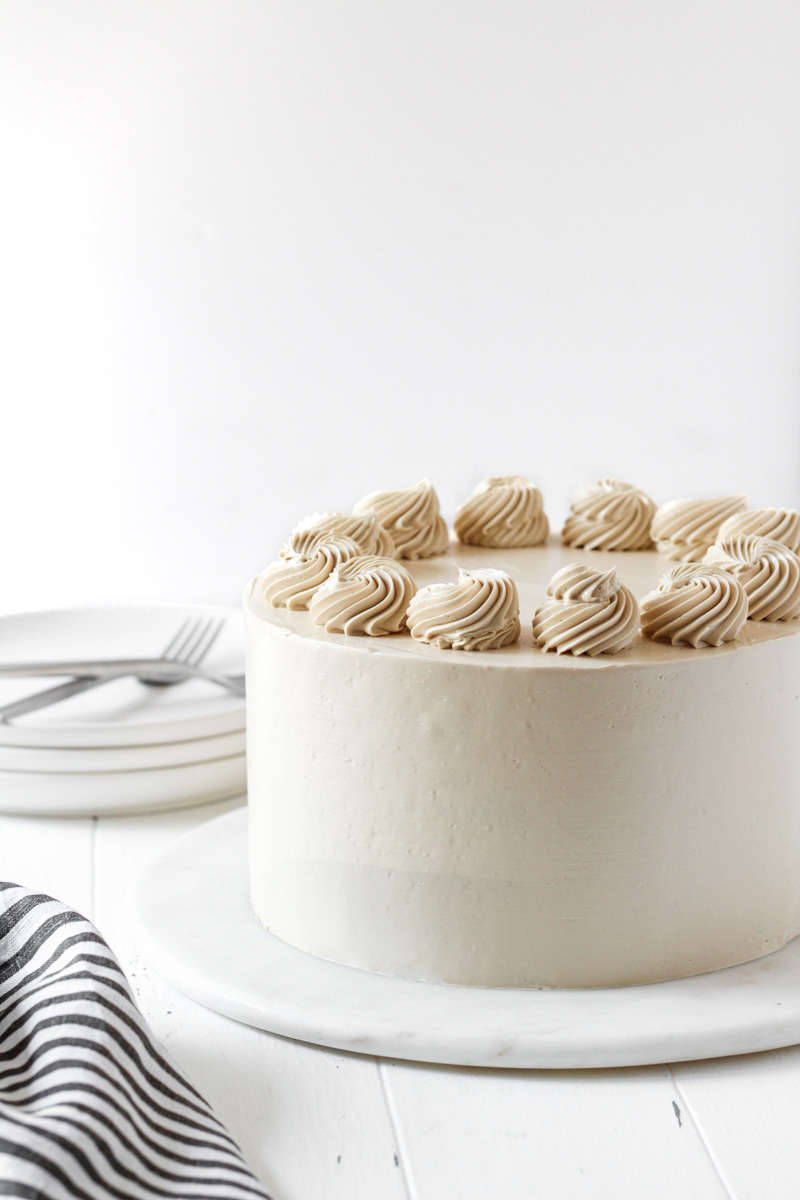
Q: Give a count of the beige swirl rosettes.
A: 12